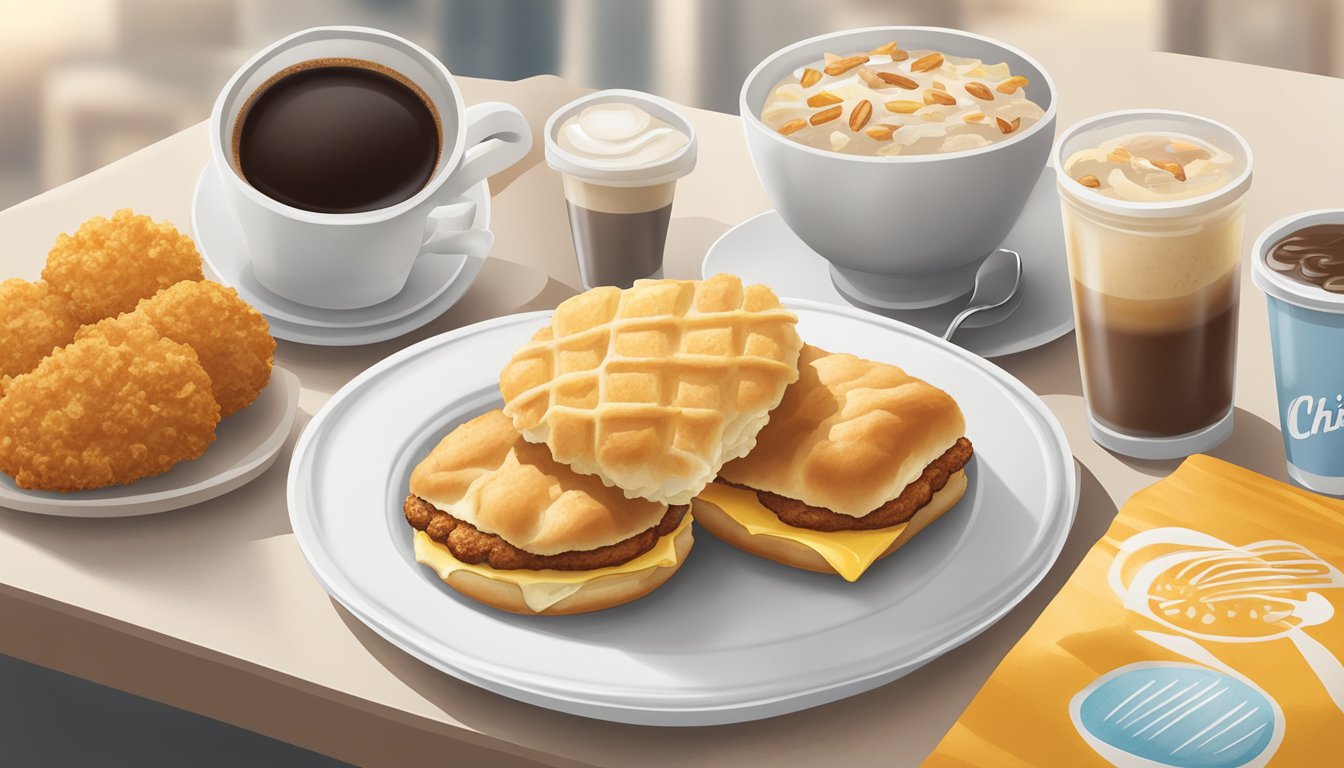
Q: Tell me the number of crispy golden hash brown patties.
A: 4